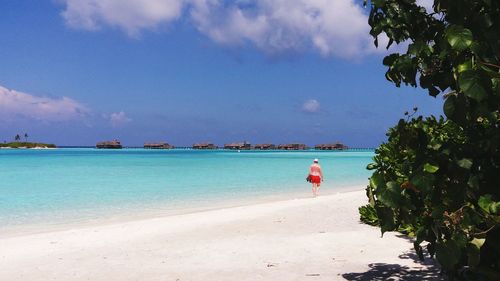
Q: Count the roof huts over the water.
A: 7